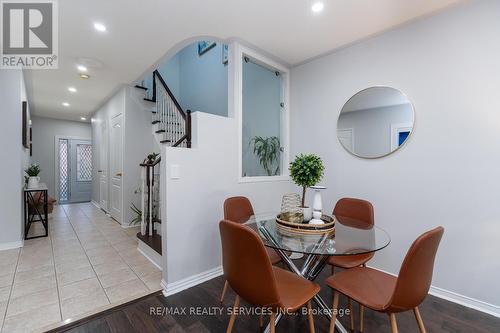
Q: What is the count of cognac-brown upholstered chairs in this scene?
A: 4